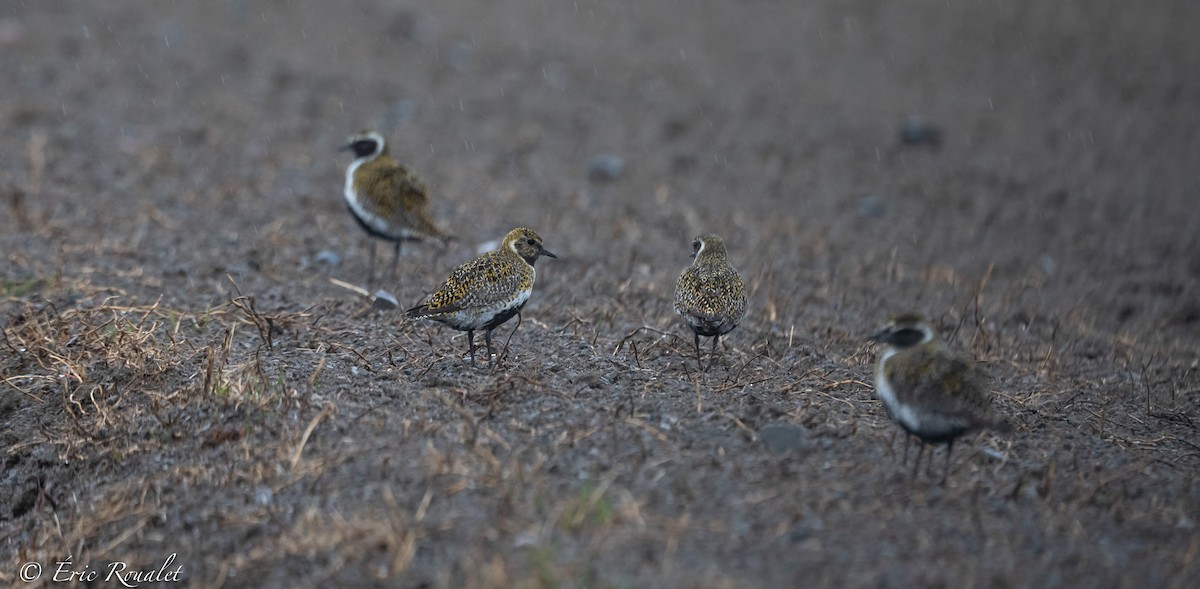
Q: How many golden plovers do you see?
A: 4